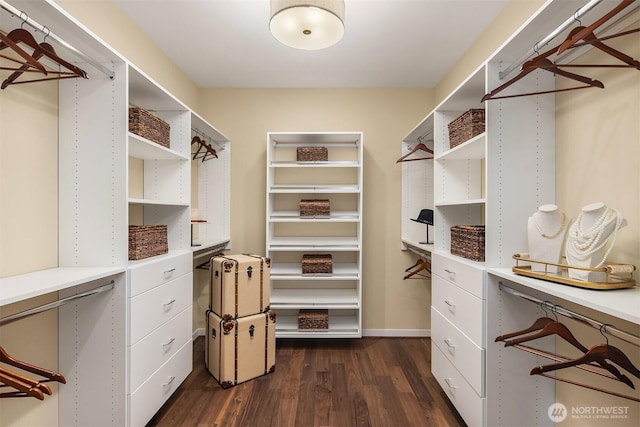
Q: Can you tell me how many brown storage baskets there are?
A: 8